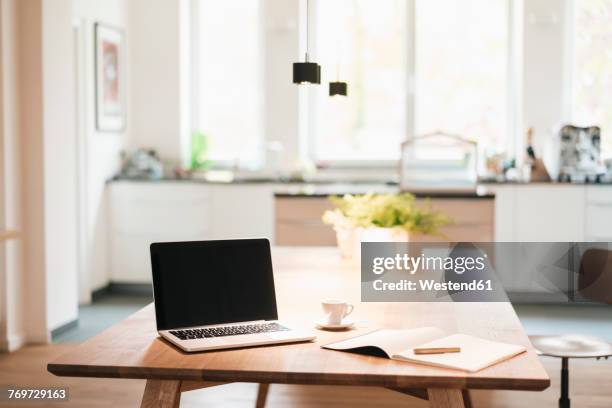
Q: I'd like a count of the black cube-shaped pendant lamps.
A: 2